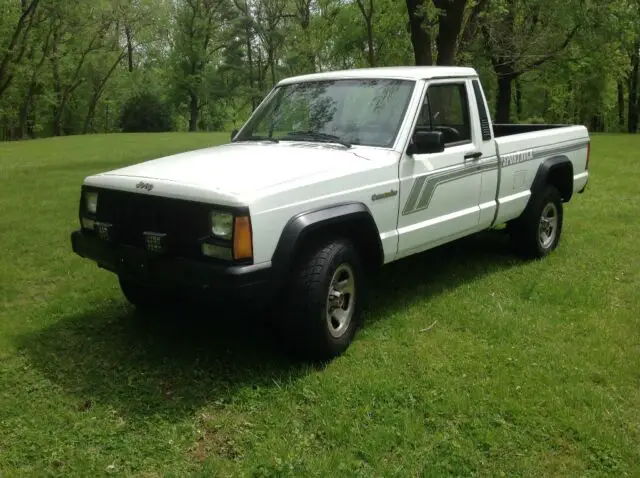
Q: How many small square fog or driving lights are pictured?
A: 2